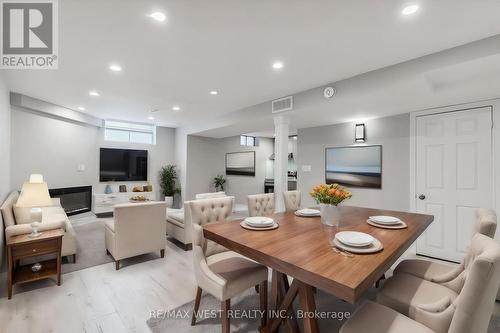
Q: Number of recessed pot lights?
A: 9